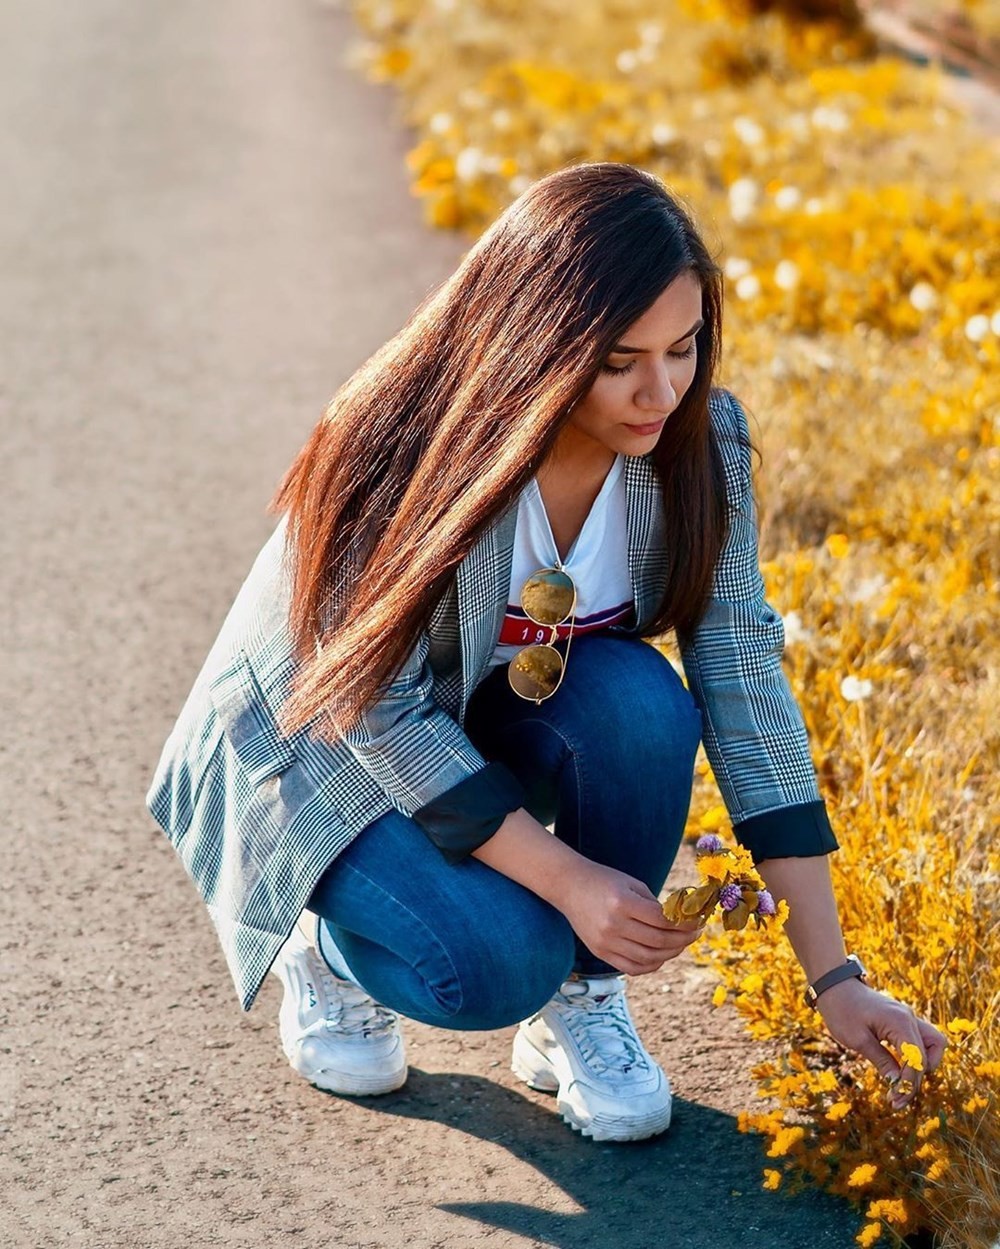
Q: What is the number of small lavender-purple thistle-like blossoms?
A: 3